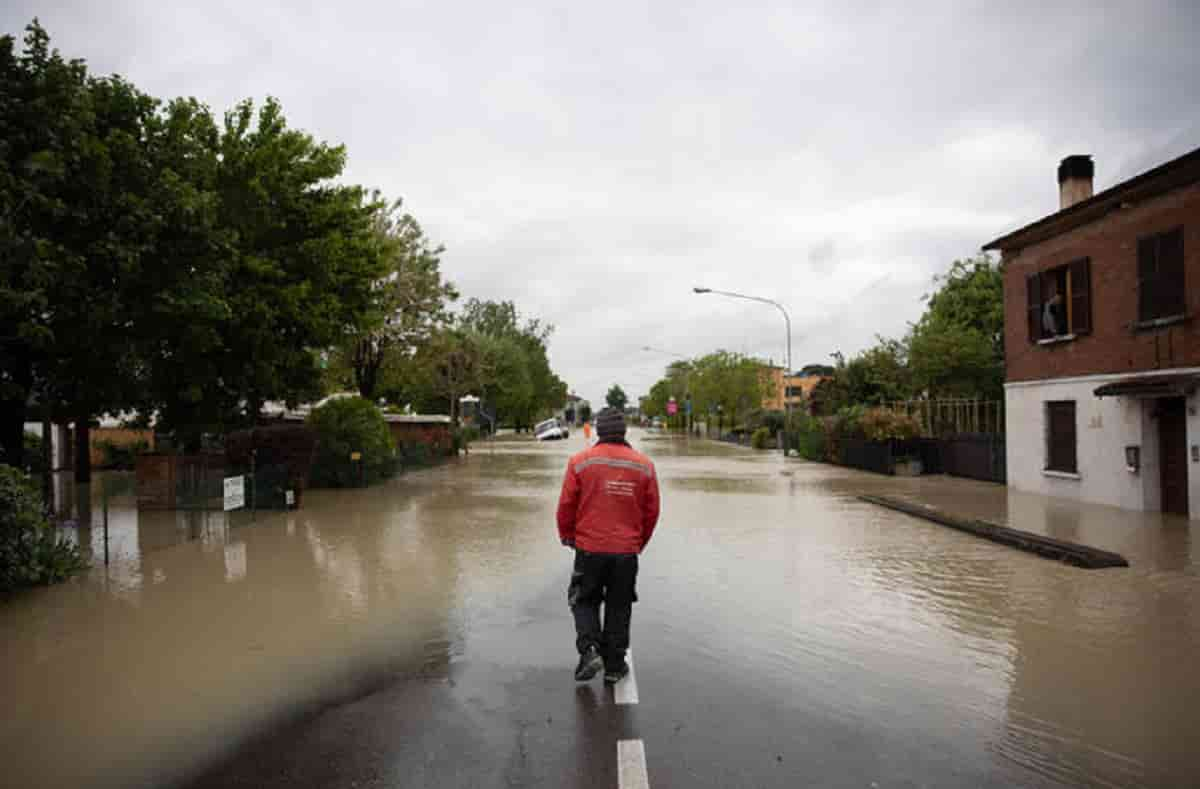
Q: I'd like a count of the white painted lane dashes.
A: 2